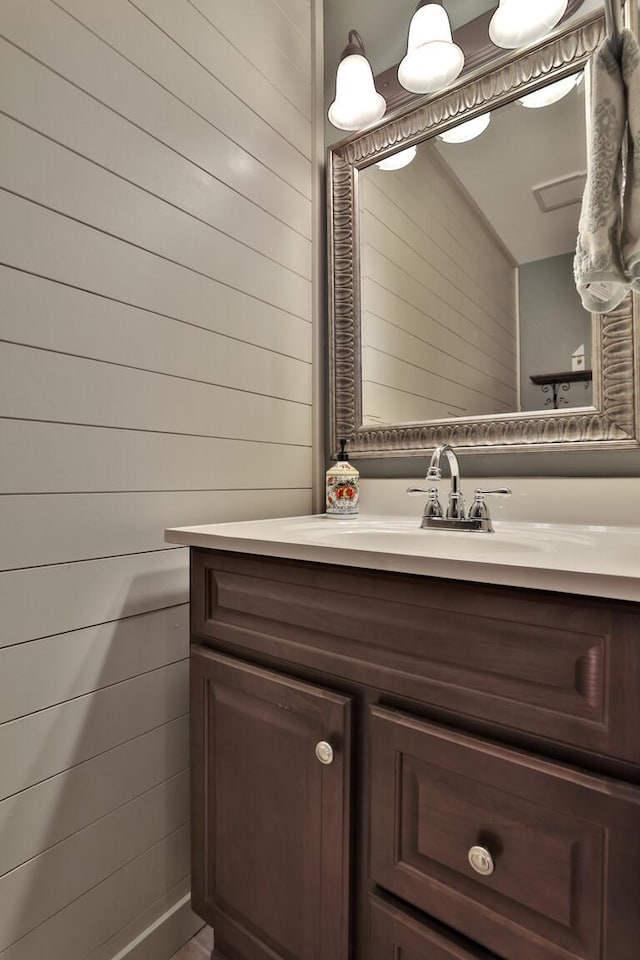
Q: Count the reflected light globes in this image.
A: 3